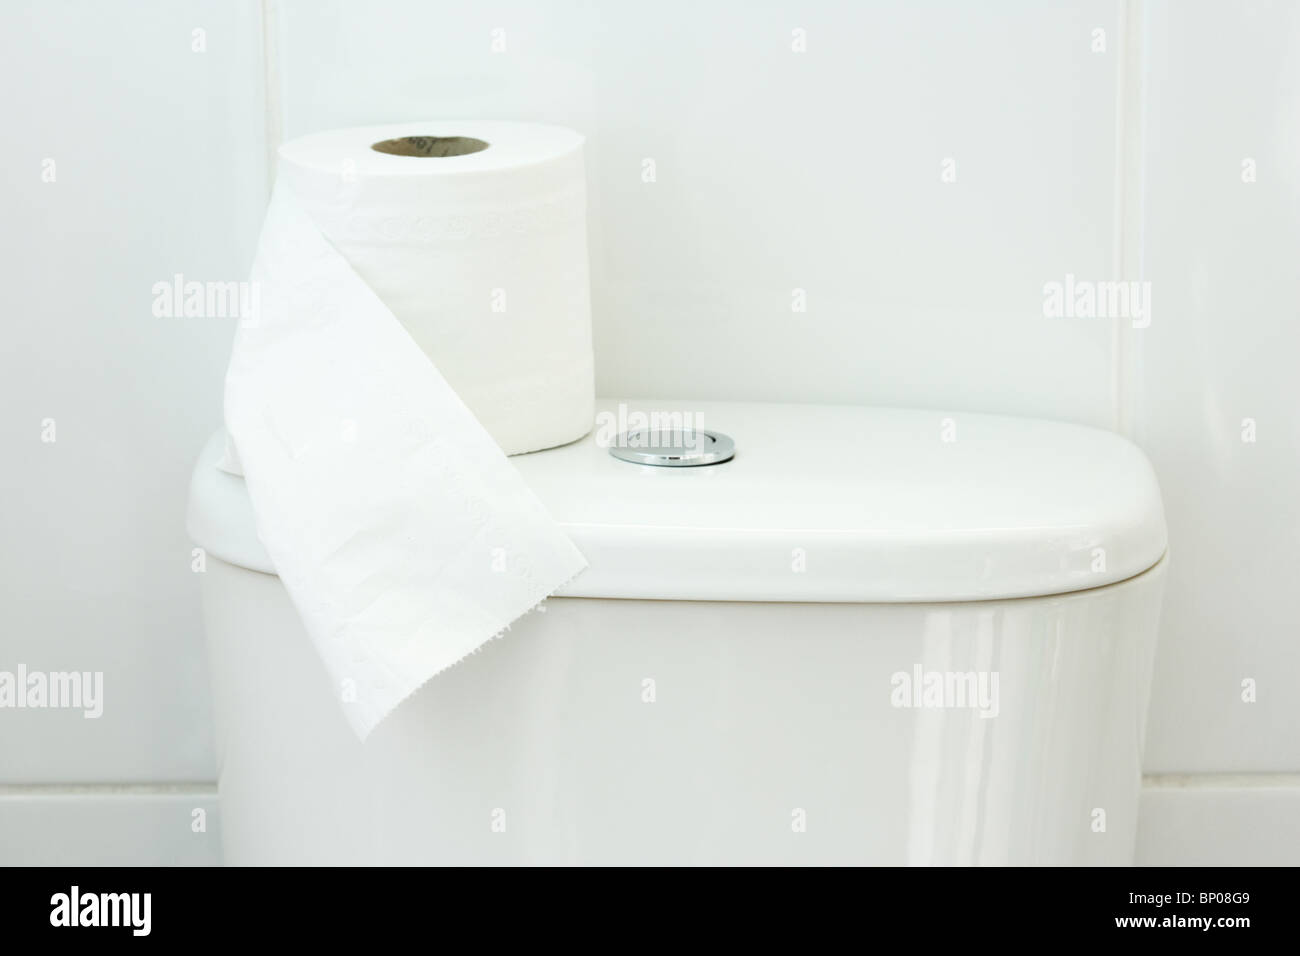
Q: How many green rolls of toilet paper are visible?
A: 0